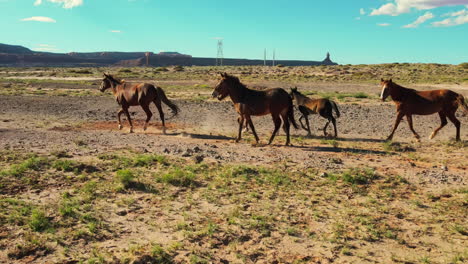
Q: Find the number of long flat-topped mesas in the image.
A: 1